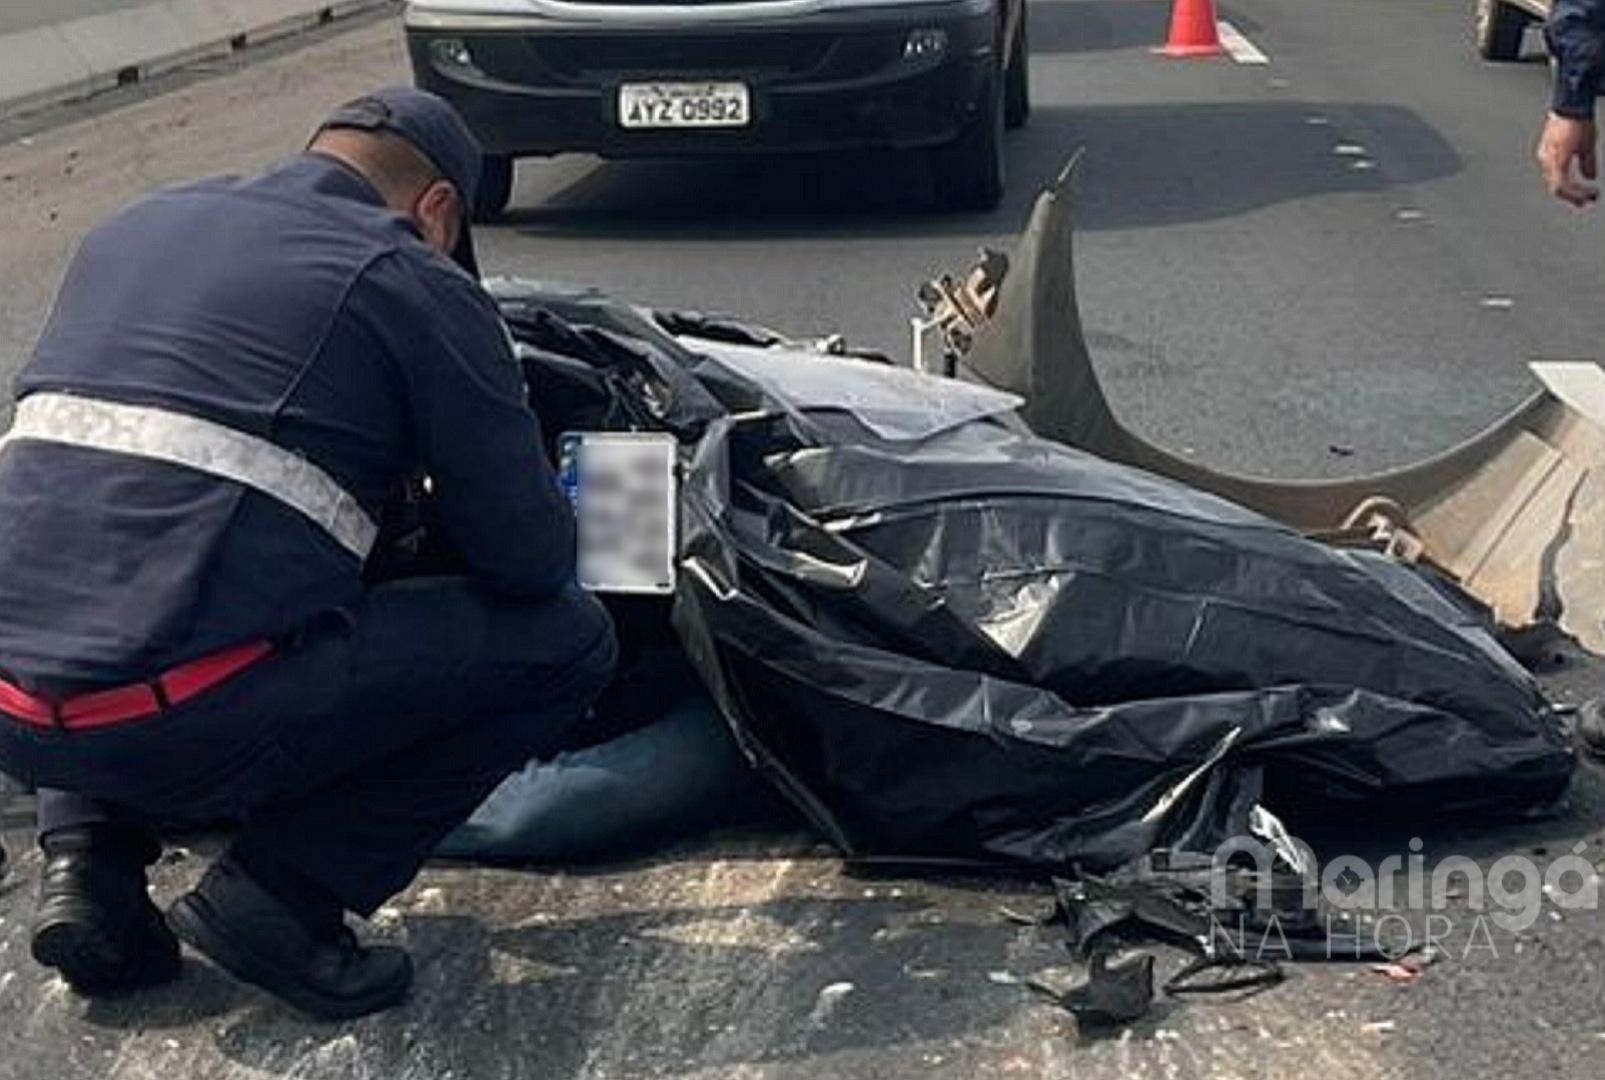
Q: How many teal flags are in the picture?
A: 0